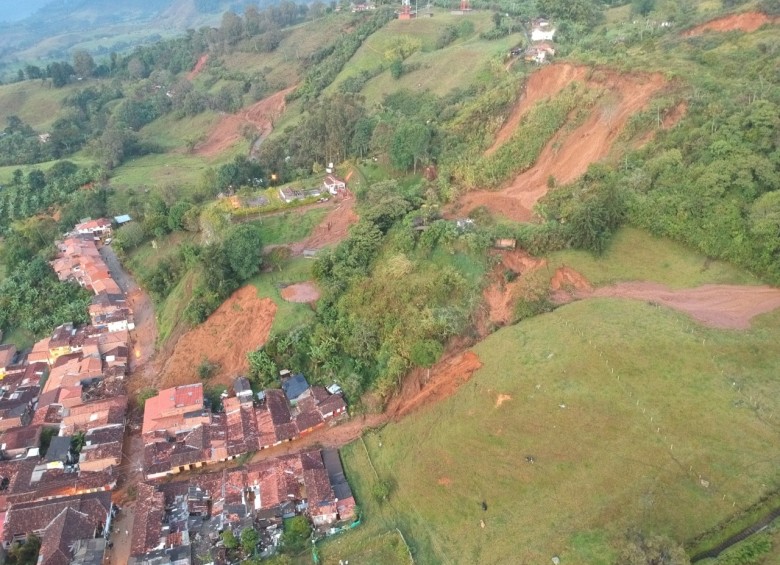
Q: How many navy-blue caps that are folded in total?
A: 0